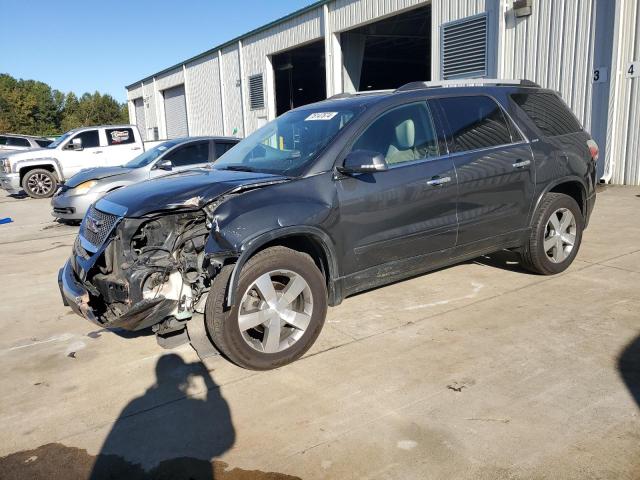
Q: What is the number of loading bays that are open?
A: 2